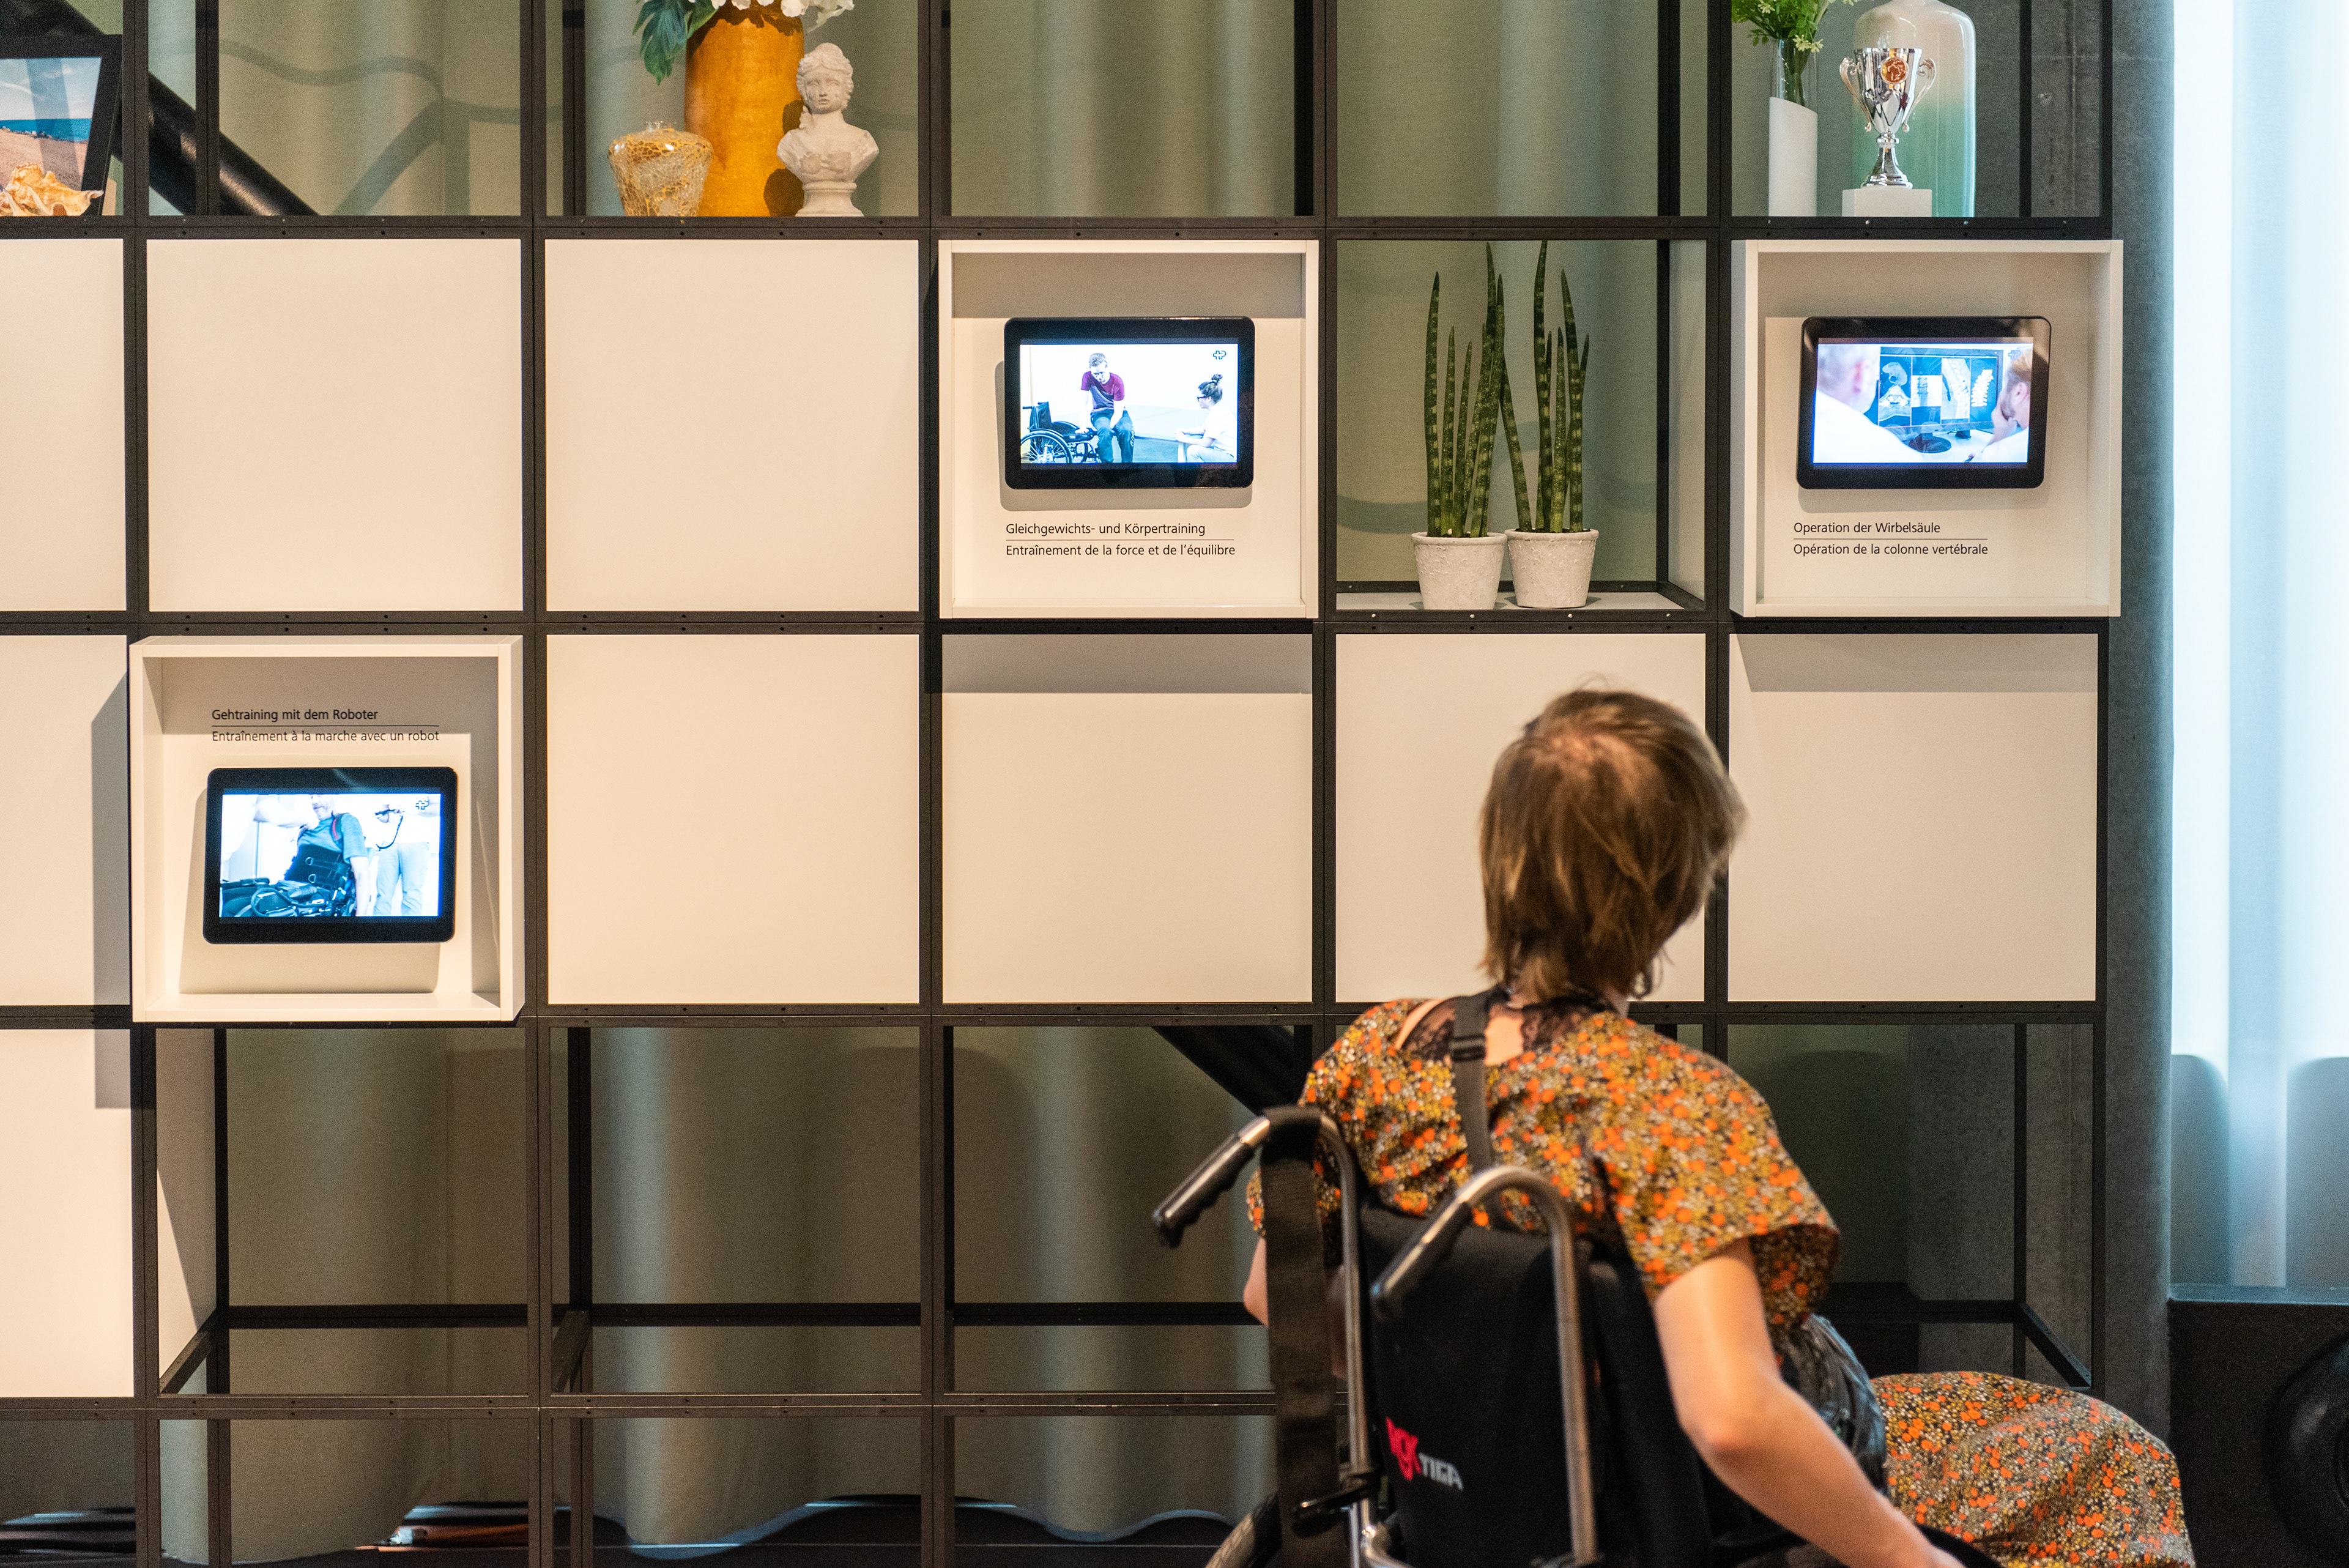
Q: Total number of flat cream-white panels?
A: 9